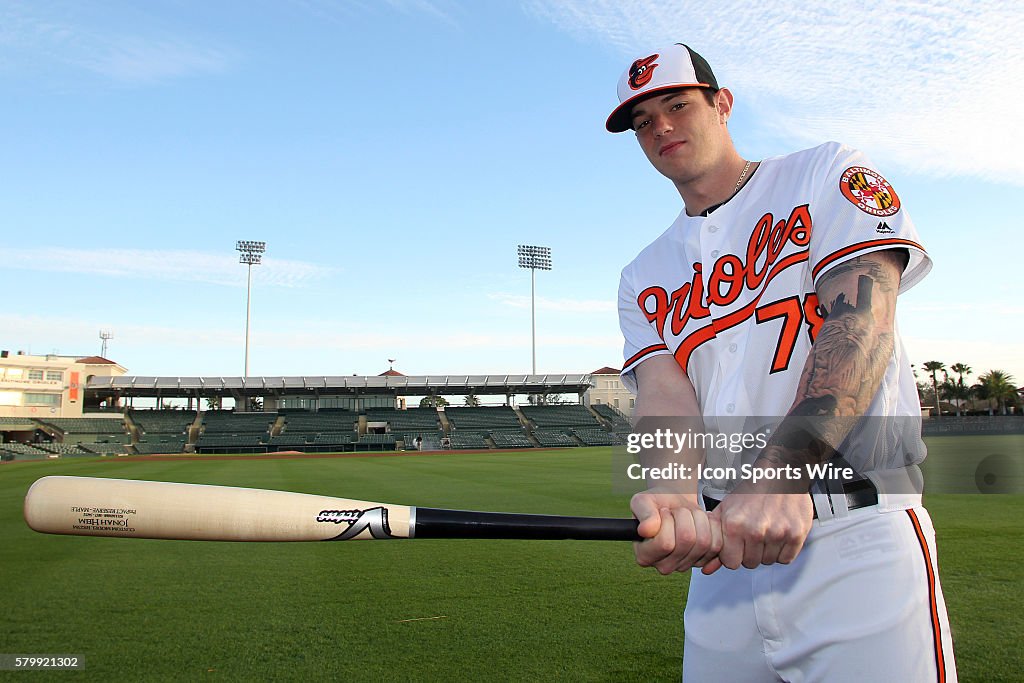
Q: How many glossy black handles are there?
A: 1